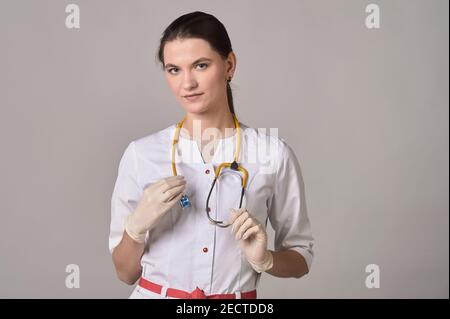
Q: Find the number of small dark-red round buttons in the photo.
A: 3